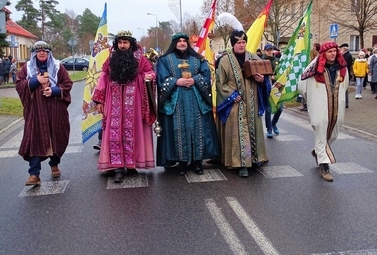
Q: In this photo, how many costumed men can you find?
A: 5